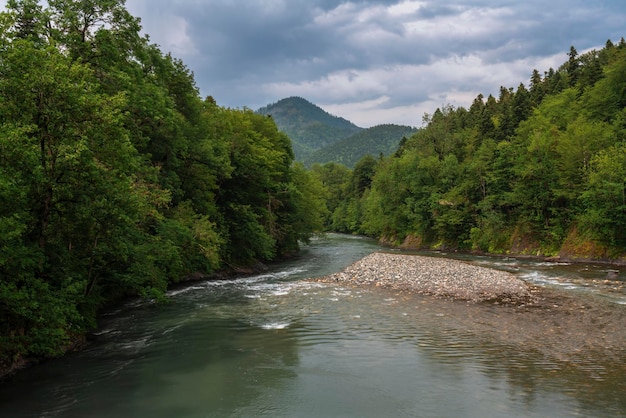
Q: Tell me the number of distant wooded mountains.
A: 2